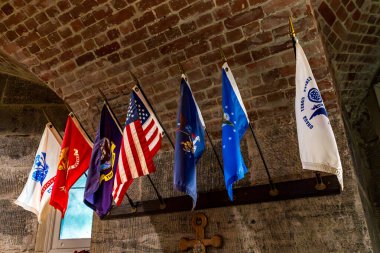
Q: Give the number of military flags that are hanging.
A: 6